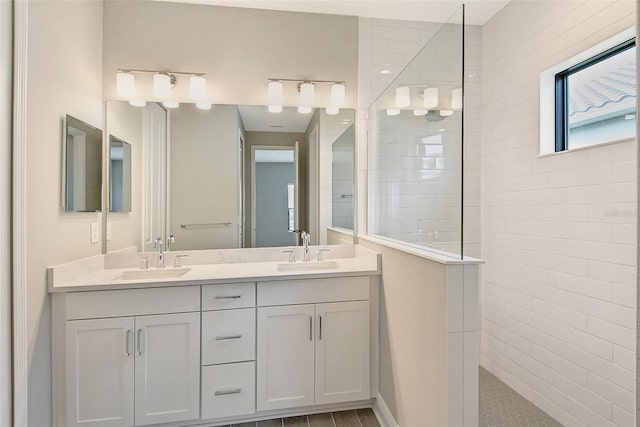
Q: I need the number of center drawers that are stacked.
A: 3